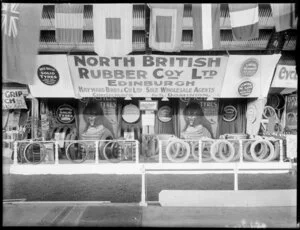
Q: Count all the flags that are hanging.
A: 7